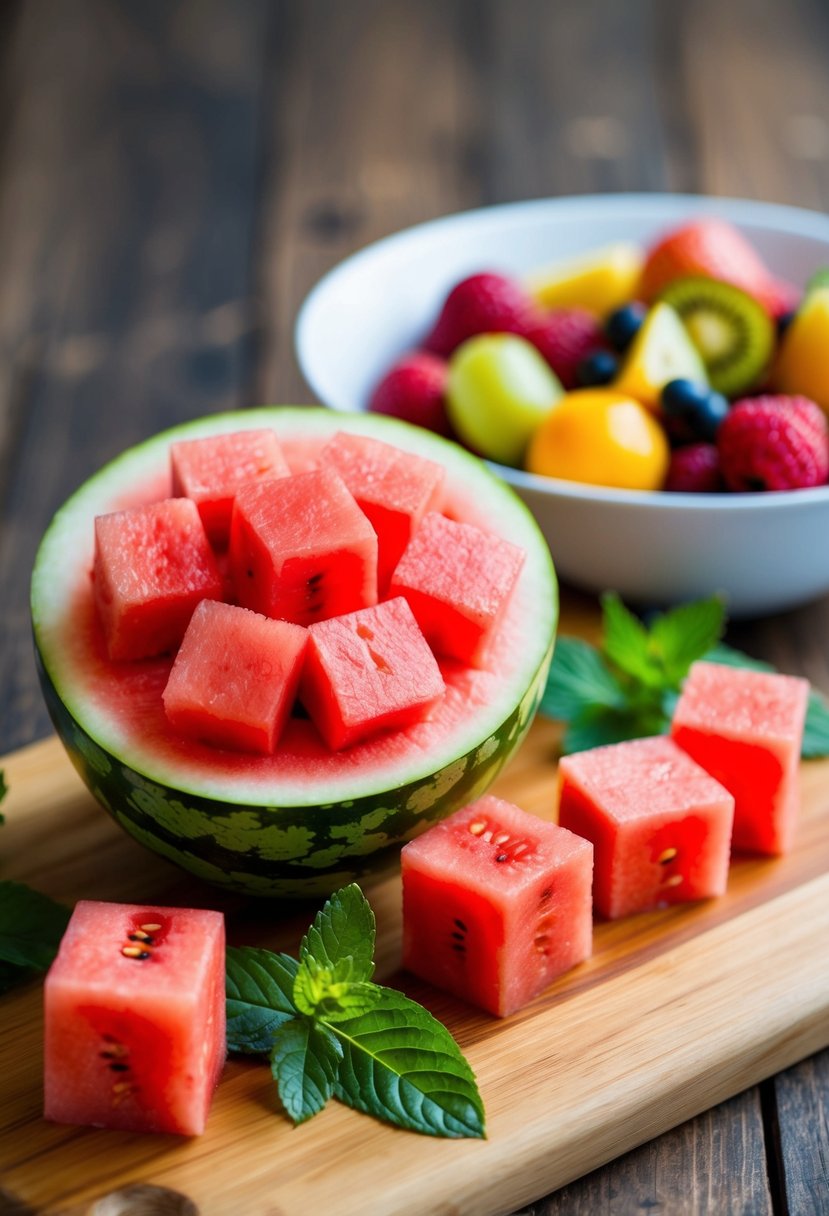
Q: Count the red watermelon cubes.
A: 11